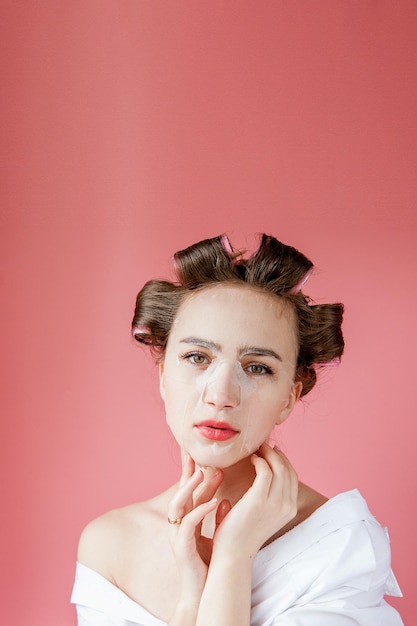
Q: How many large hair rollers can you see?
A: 4